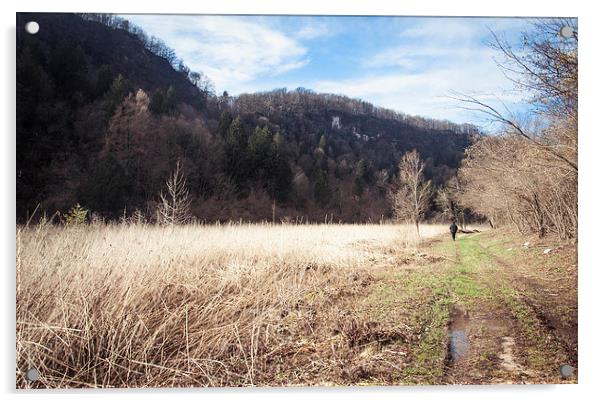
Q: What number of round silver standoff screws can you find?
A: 4